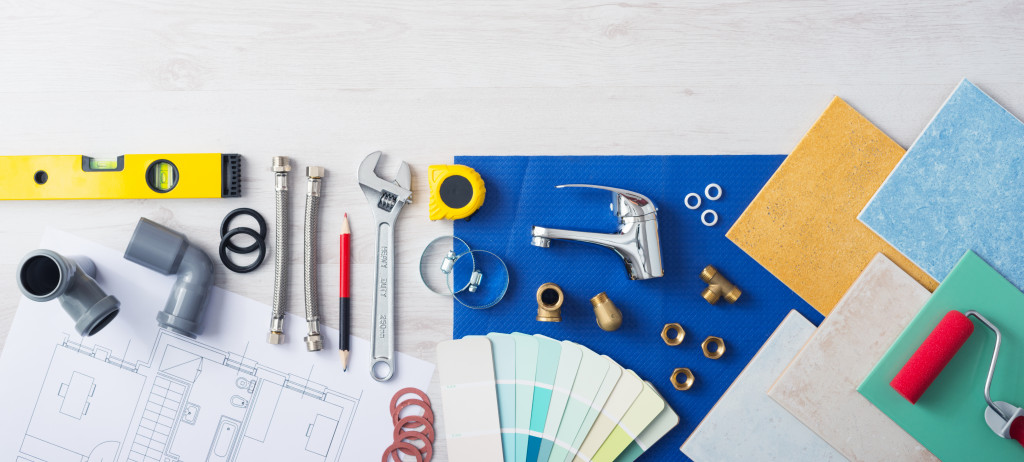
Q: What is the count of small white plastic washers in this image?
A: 3